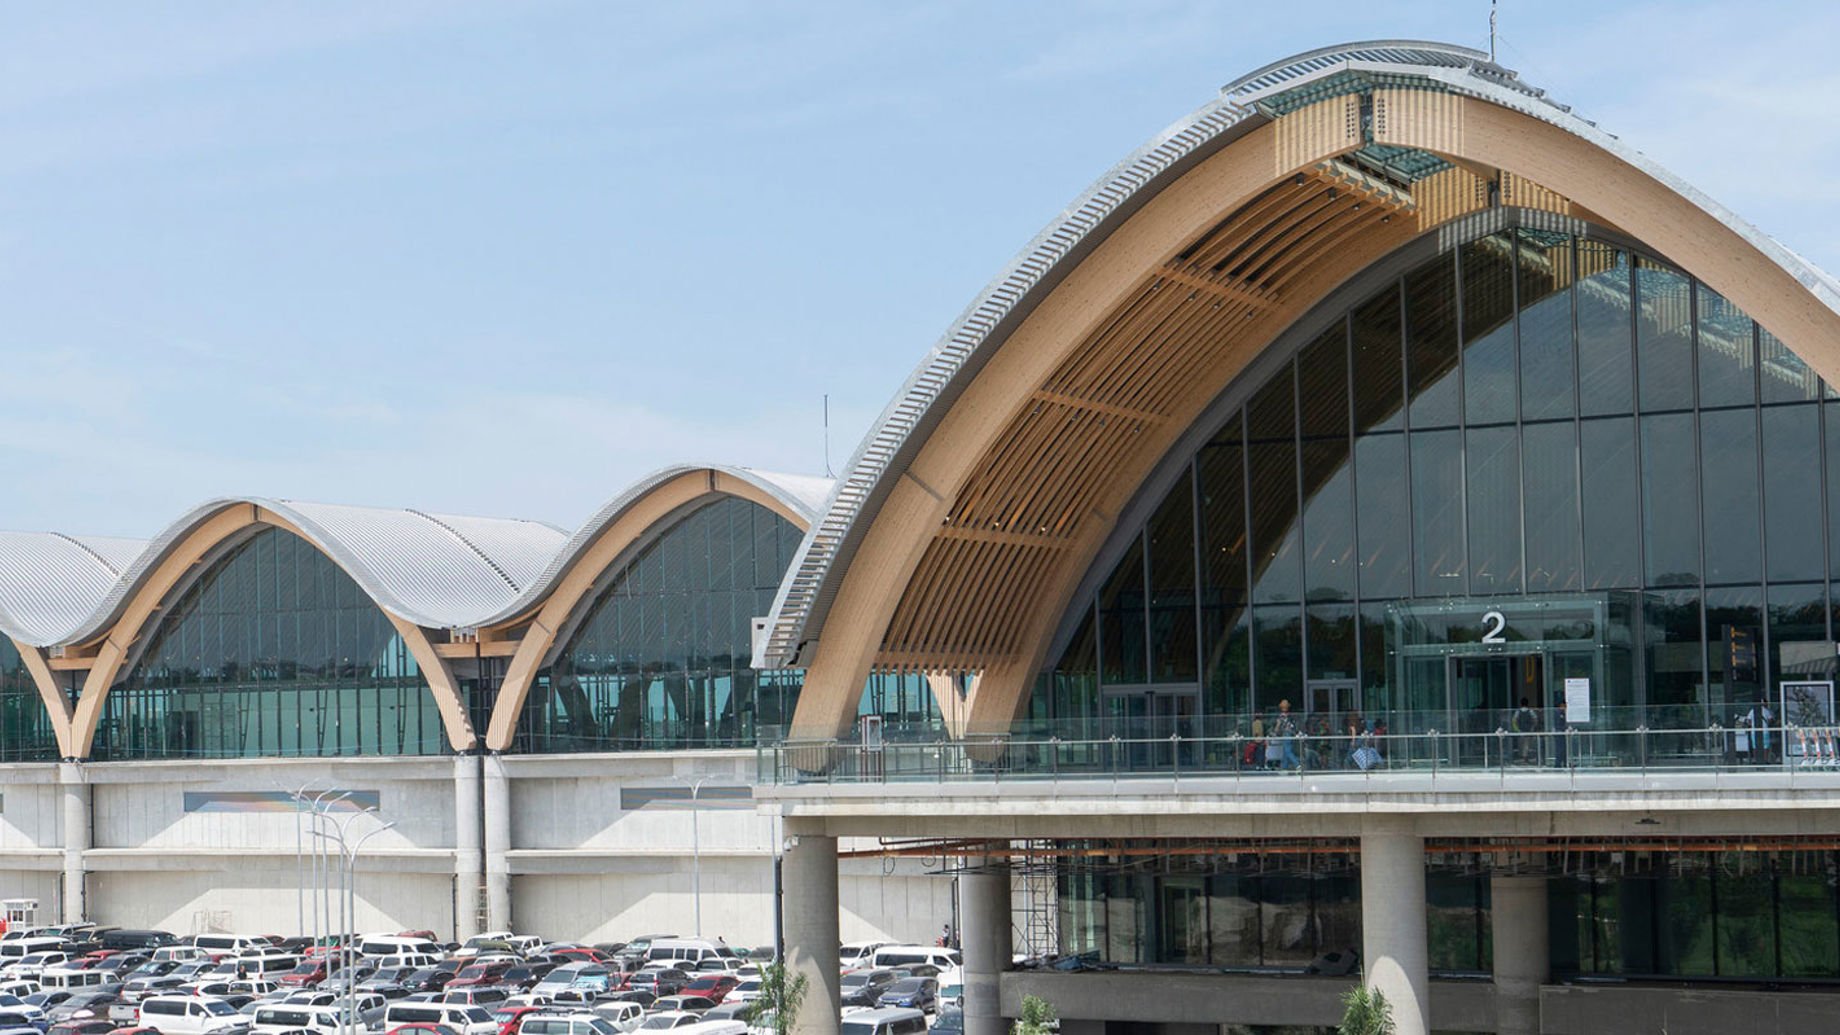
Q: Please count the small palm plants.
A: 3